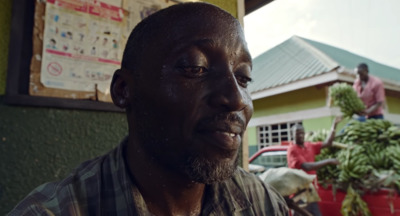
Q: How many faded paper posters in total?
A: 2